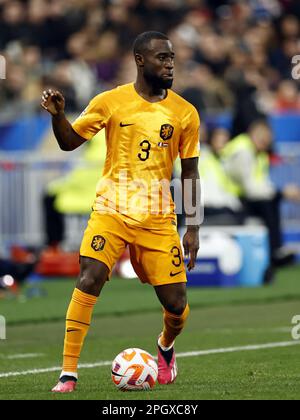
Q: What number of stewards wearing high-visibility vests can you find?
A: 3